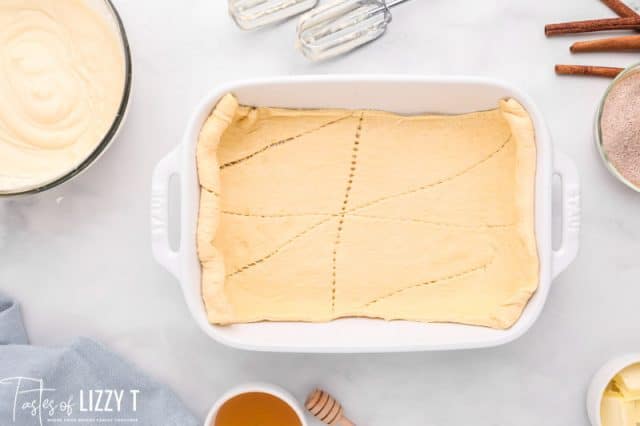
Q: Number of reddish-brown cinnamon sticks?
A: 4